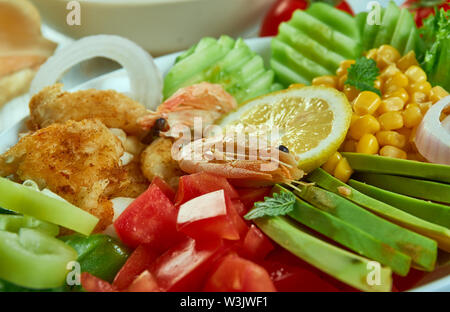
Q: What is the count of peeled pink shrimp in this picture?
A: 2